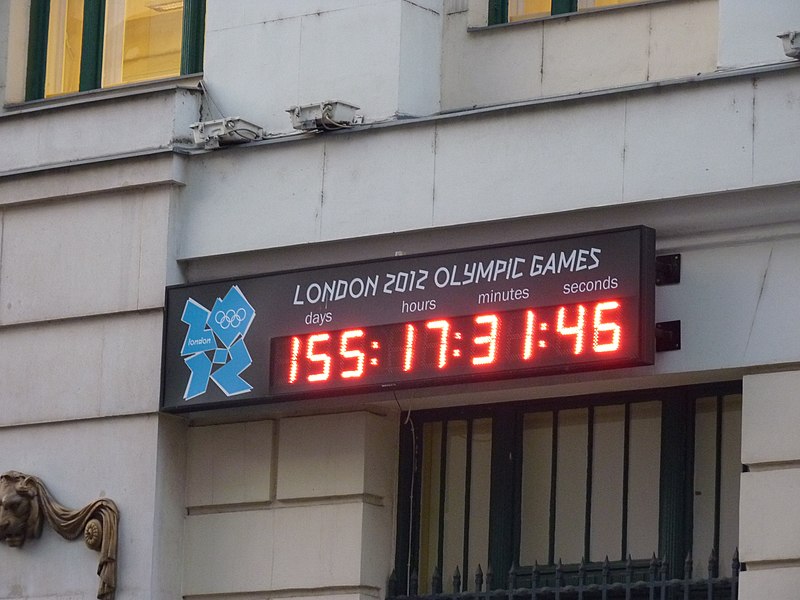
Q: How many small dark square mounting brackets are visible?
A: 2